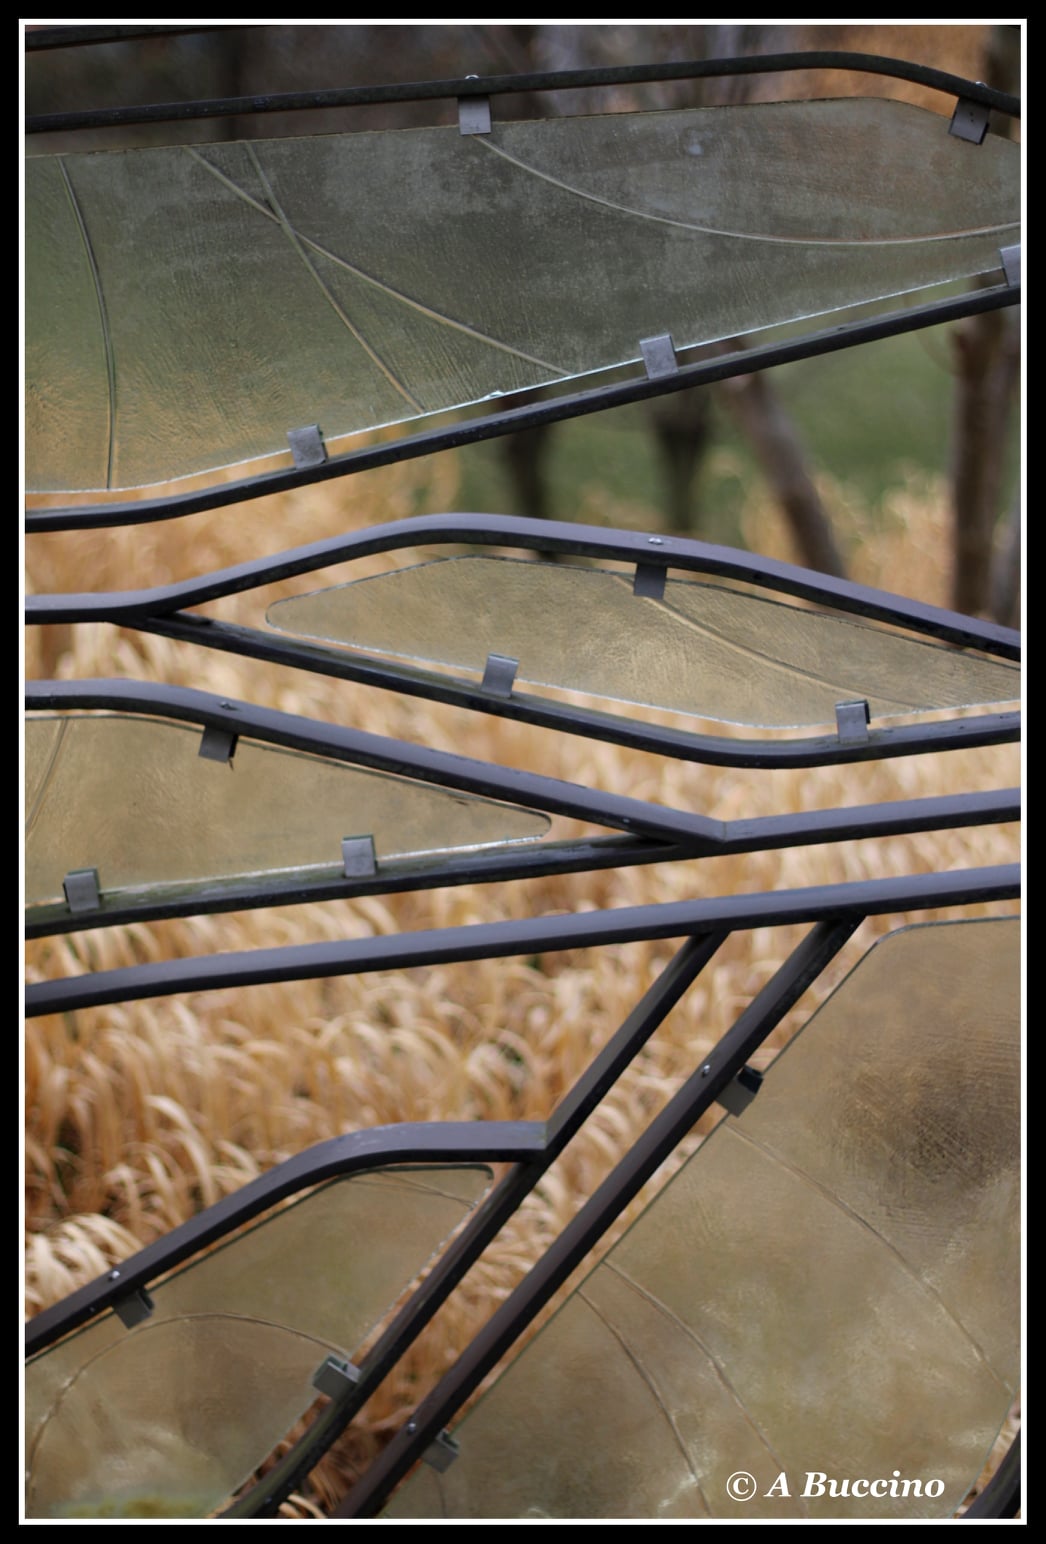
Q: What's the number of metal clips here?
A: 15